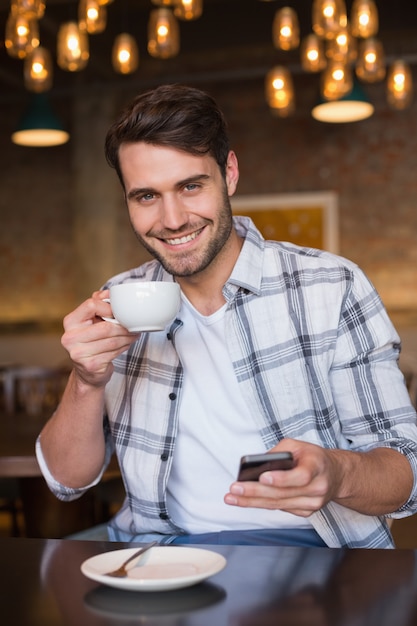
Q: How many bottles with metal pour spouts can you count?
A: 0